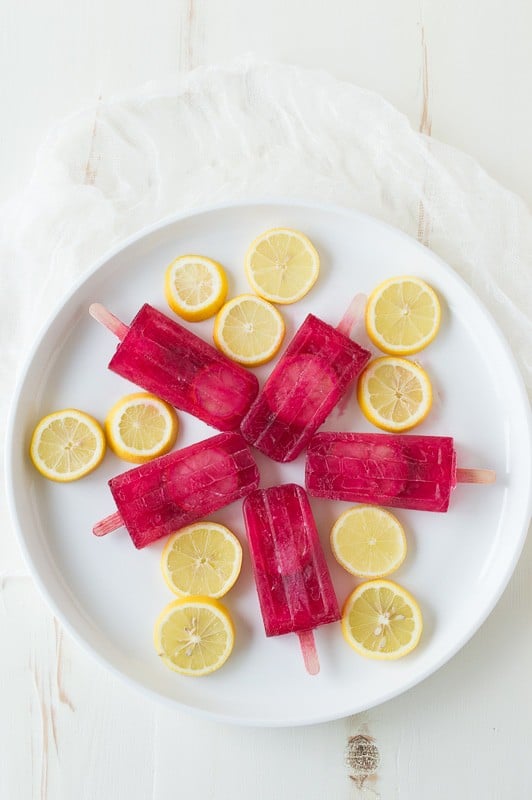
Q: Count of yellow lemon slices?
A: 11